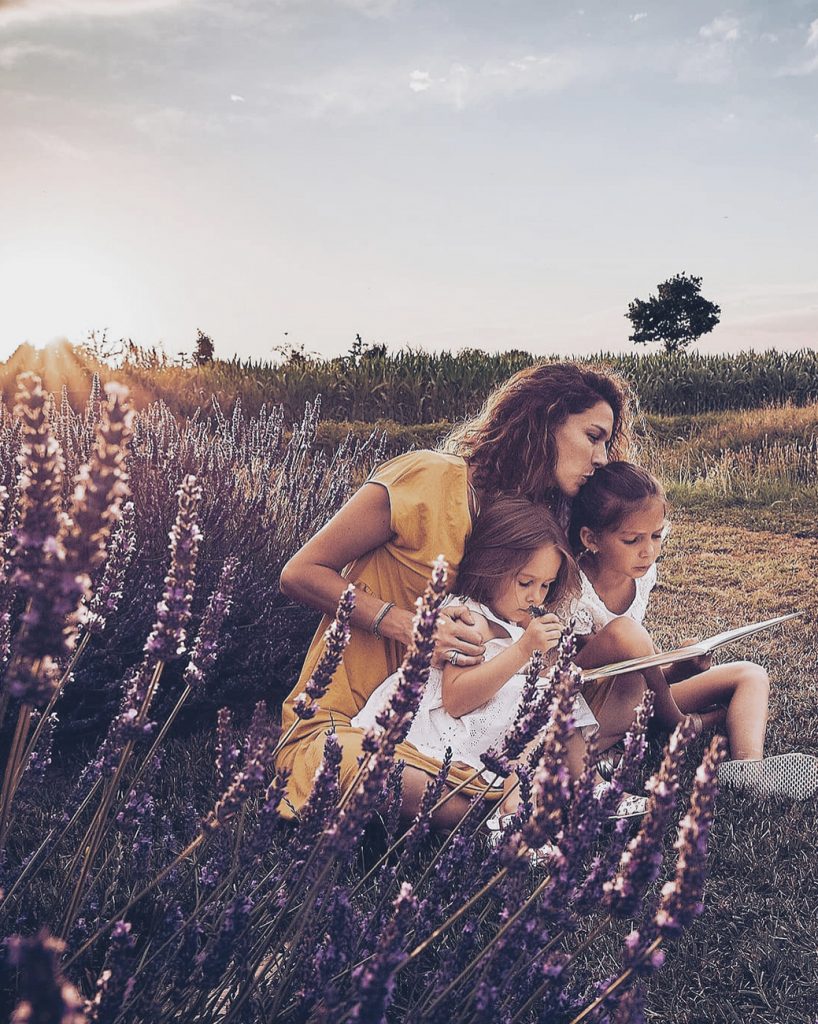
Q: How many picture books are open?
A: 1